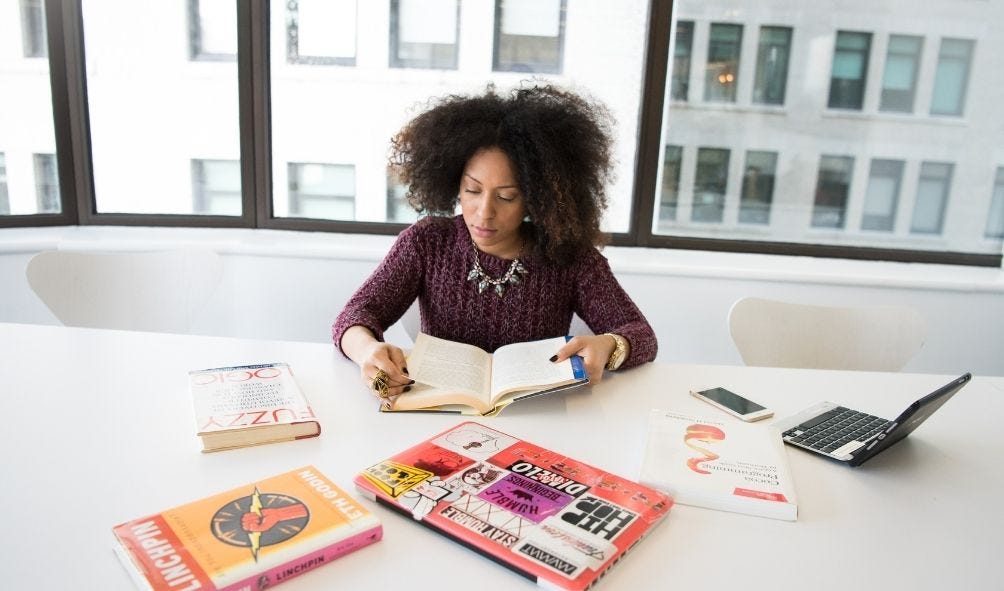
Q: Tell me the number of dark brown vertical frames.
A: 3